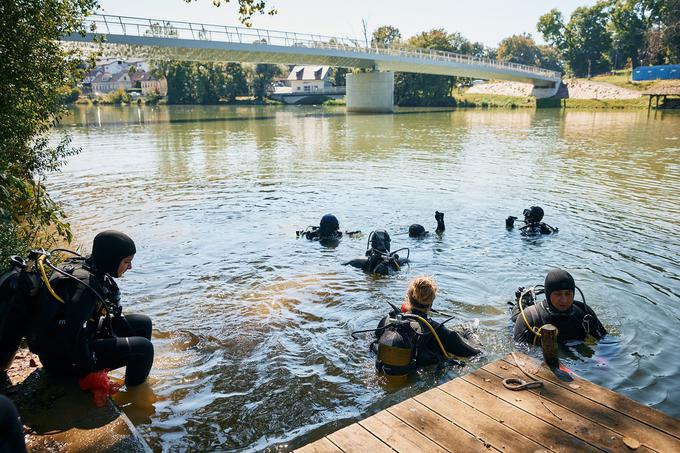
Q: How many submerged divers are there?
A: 6